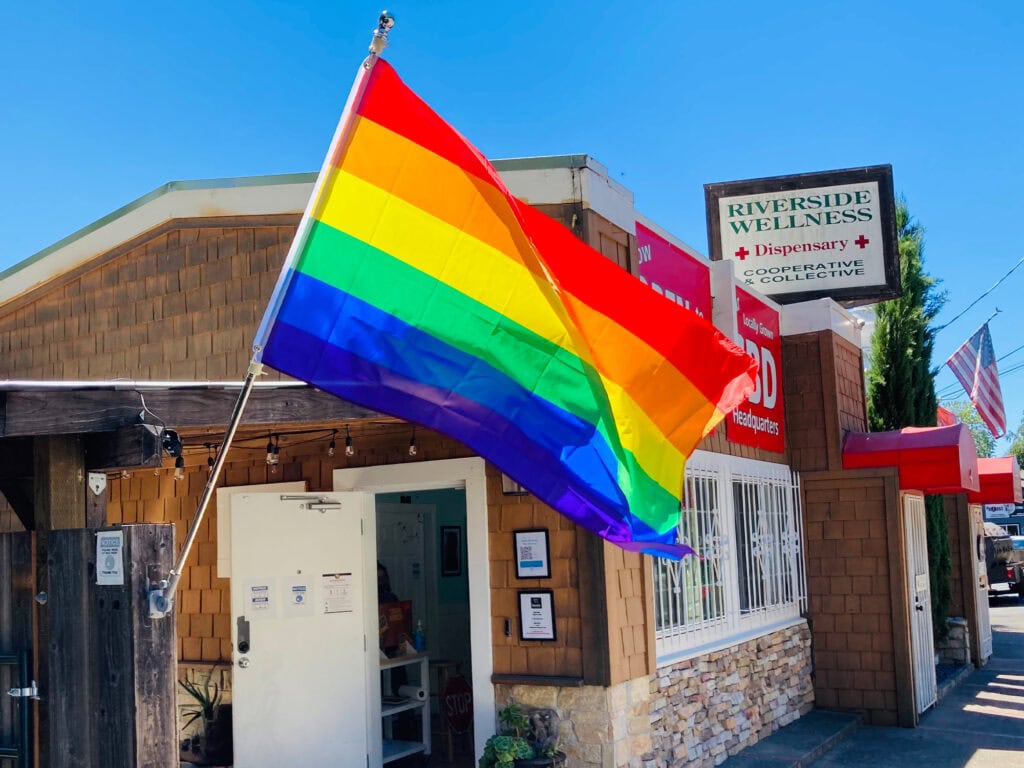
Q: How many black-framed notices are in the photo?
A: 2